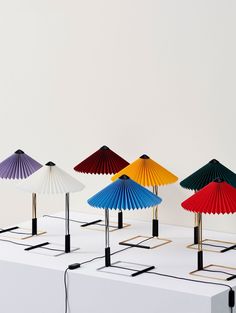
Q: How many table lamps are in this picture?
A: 7